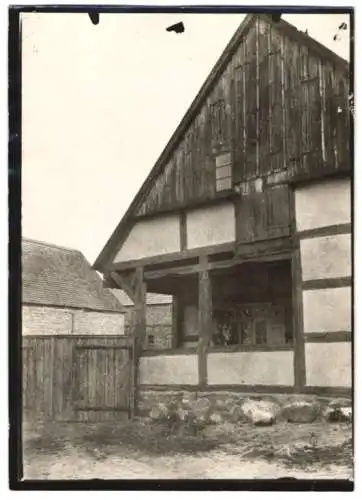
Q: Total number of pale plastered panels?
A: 8